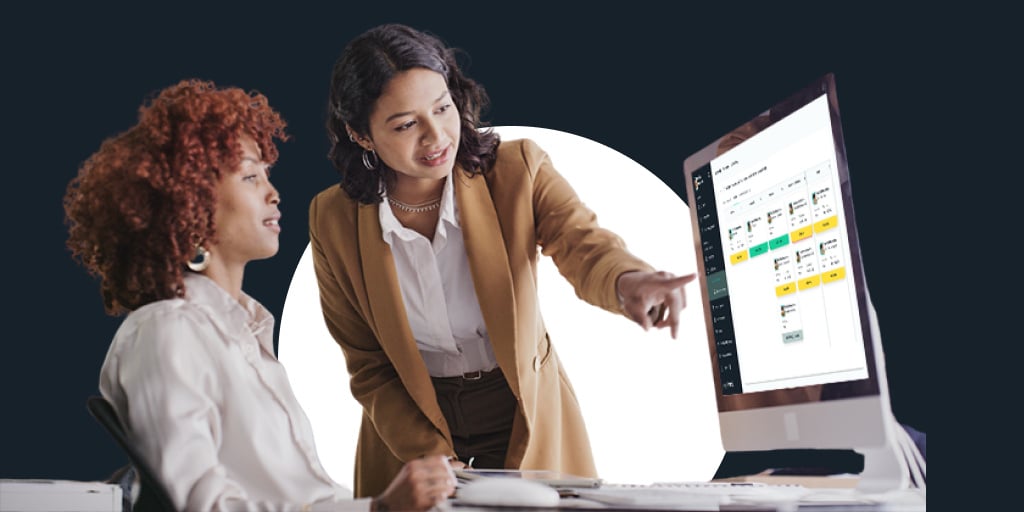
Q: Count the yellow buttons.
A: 6